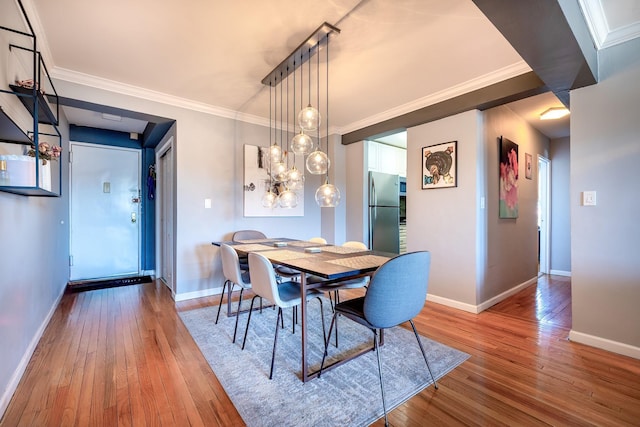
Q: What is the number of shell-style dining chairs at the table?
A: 6